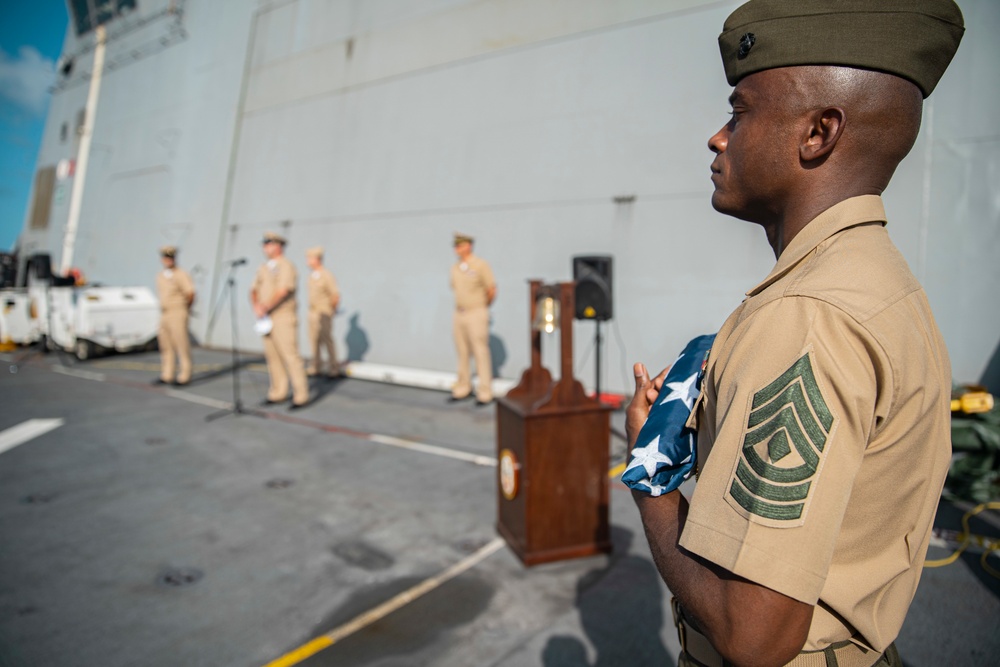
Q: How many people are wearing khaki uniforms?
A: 5